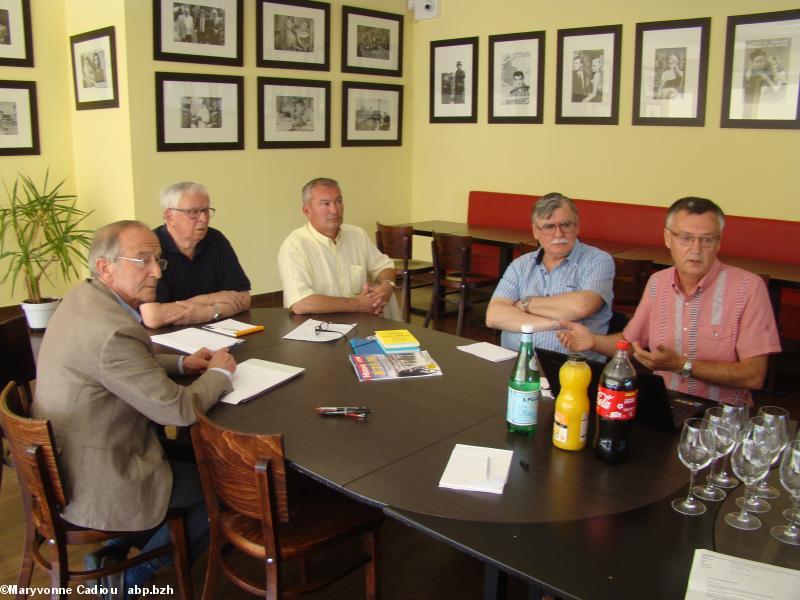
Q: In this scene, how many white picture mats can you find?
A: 14